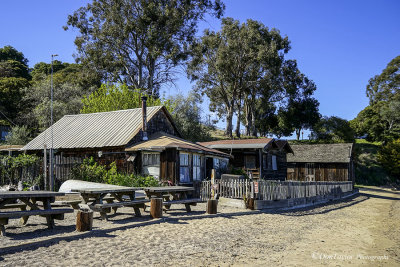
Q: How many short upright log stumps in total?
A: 3